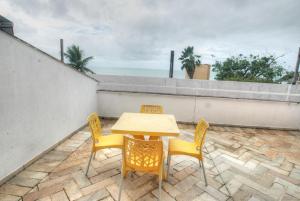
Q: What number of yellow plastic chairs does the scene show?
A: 4